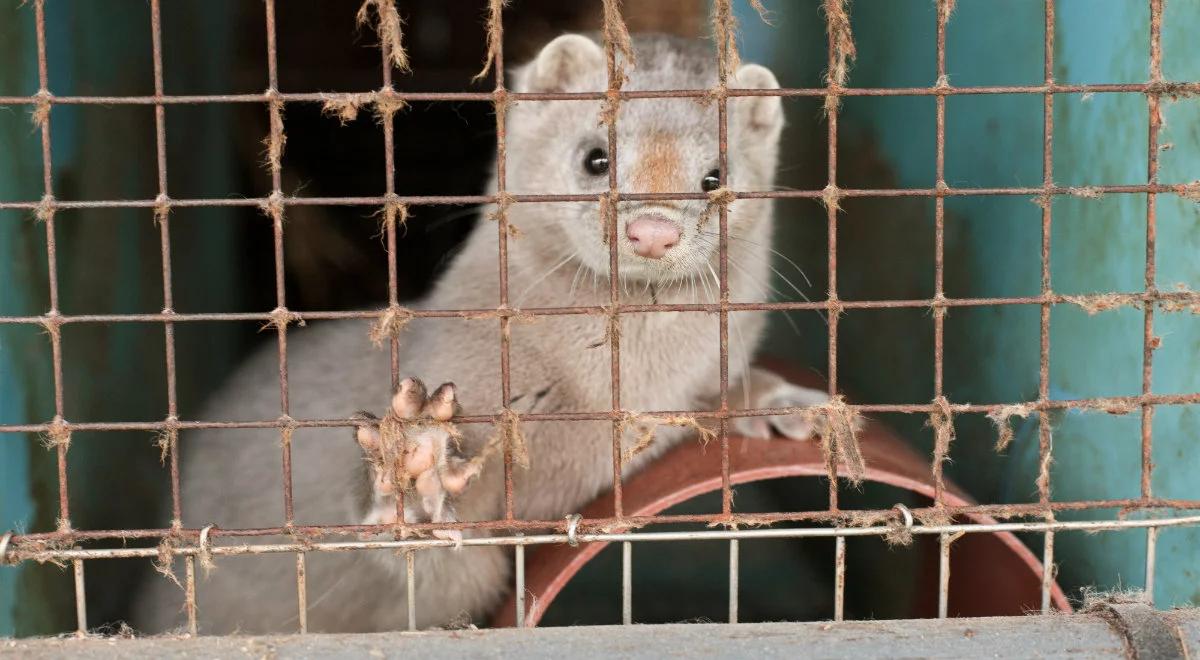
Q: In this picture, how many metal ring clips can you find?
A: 4